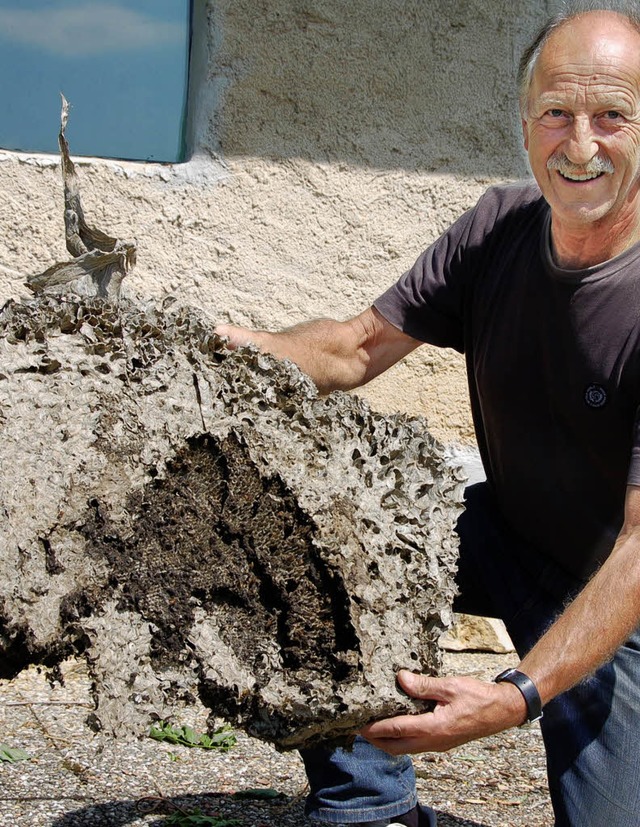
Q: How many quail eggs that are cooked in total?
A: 0